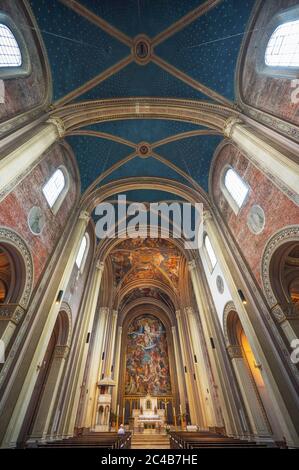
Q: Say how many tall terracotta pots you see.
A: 0